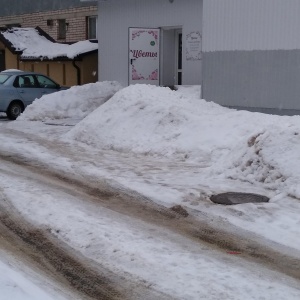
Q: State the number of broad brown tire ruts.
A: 2